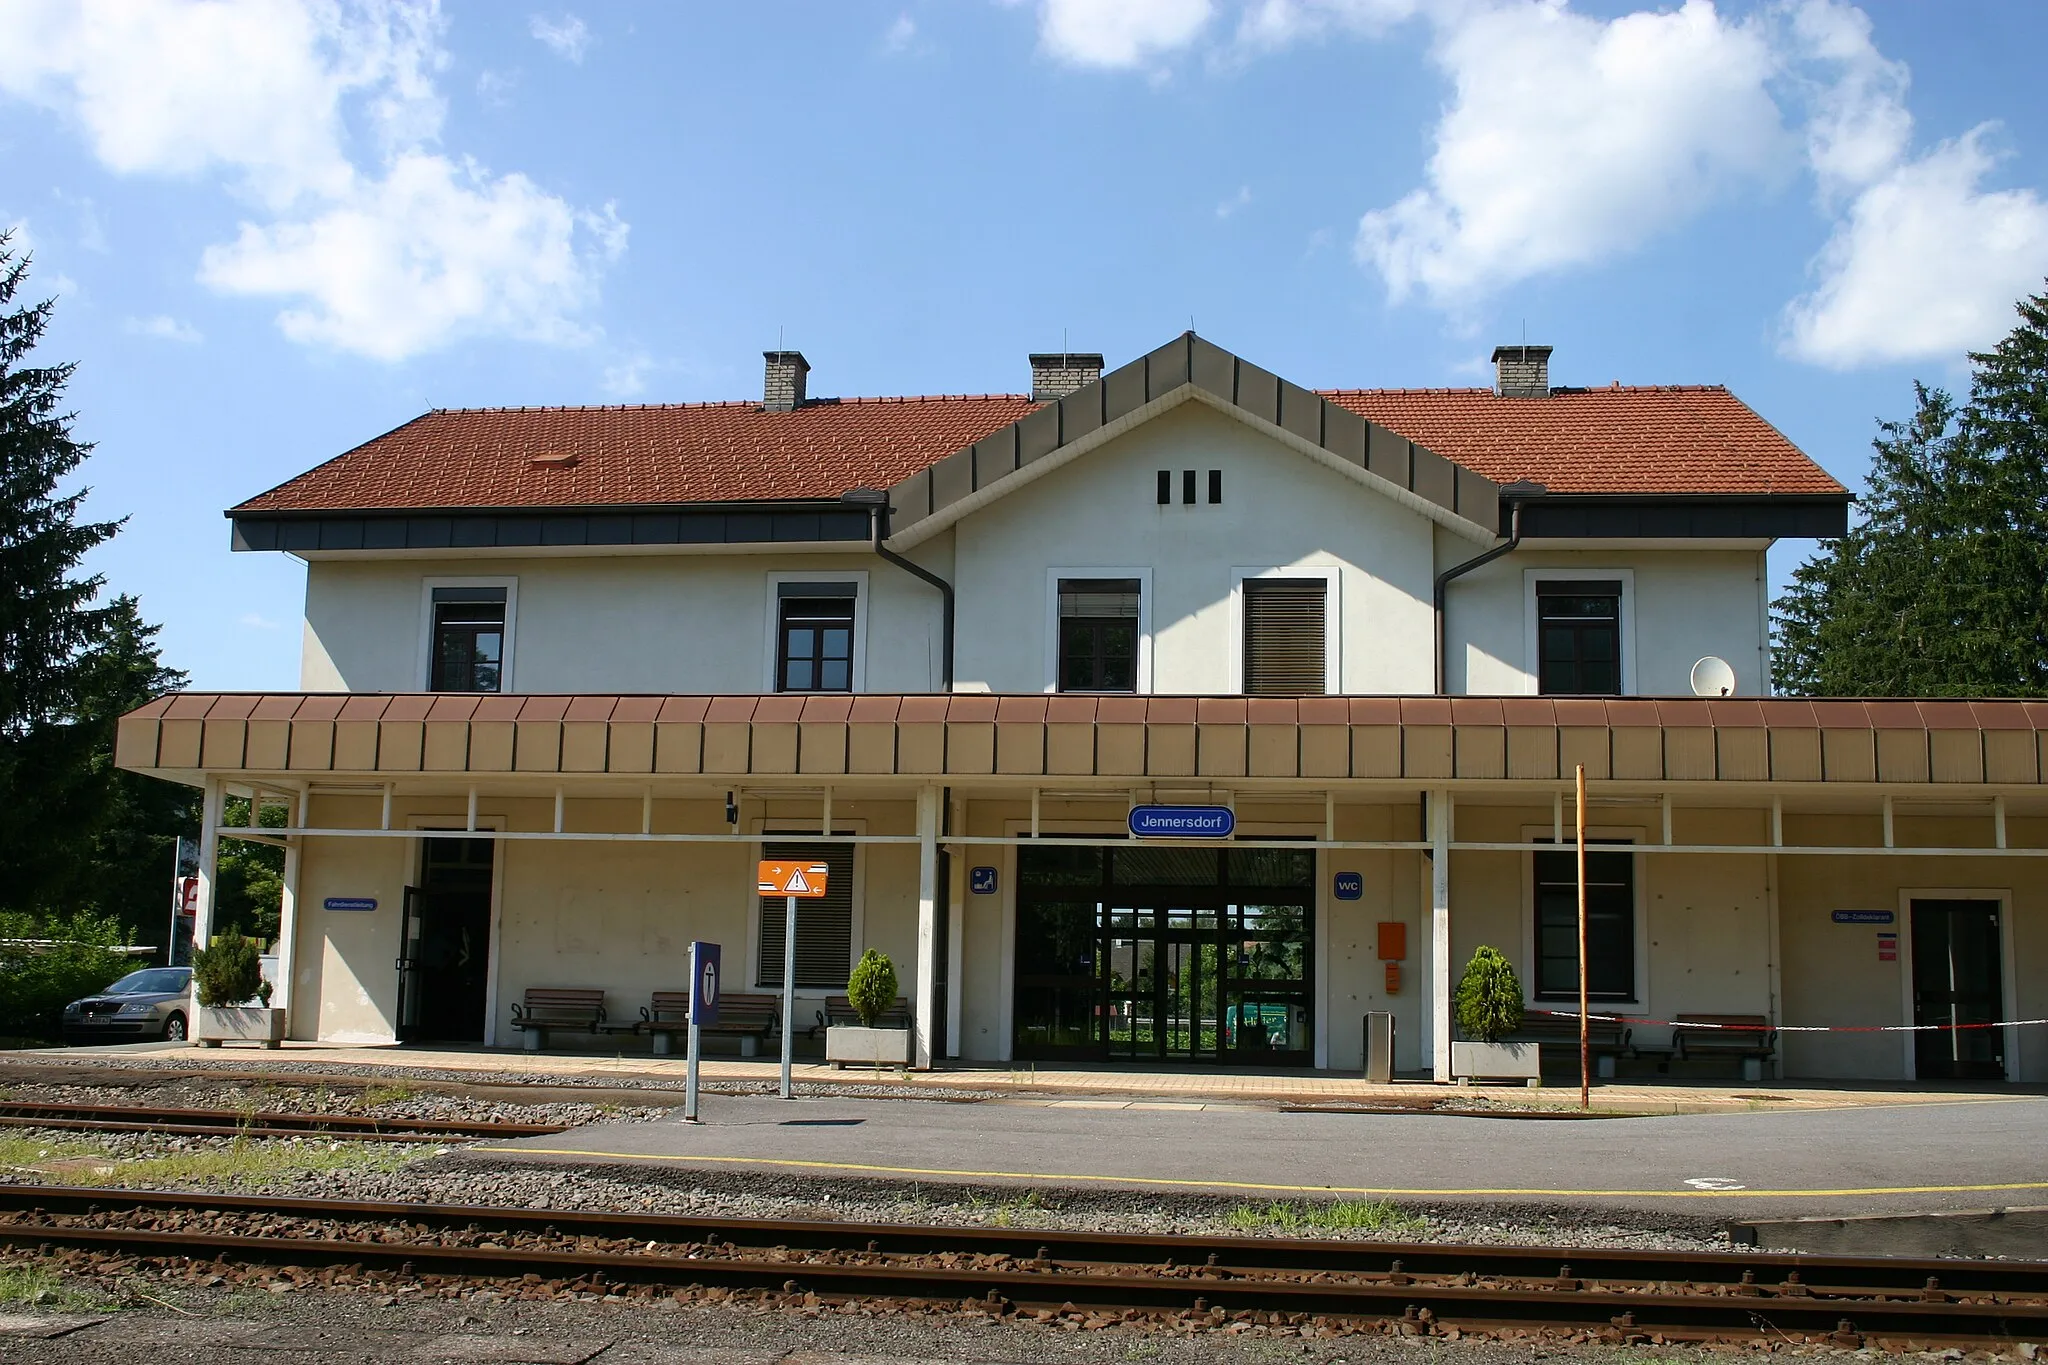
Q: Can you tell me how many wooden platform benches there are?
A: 5